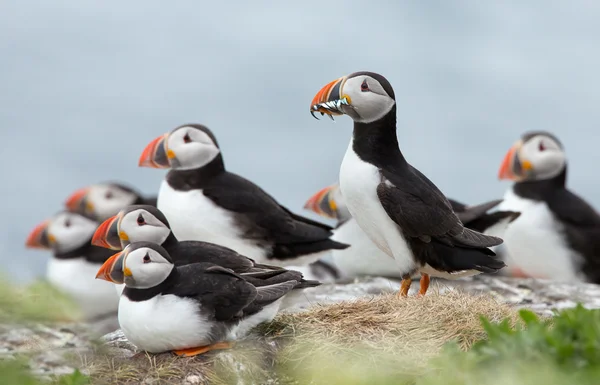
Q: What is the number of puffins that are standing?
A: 1